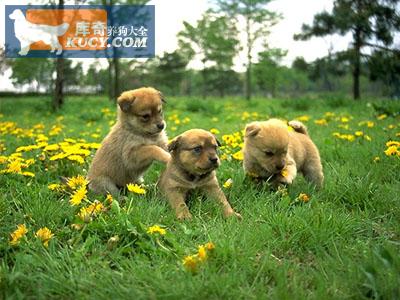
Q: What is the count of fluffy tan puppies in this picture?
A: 3